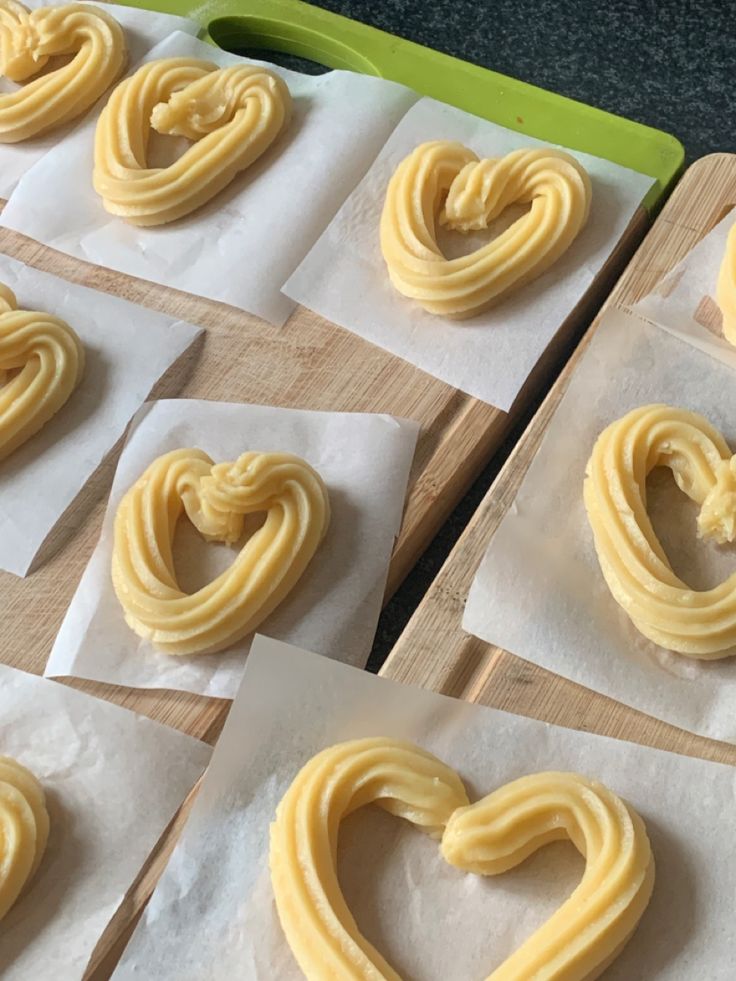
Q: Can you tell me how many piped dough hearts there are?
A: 9